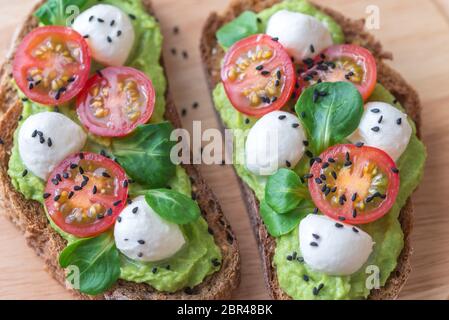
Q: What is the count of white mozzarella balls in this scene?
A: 7